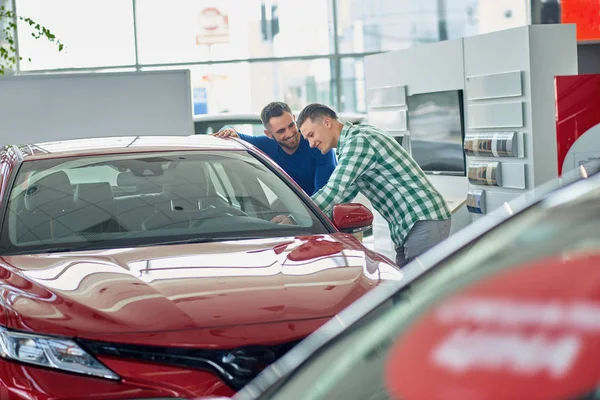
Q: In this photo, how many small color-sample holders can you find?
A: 3